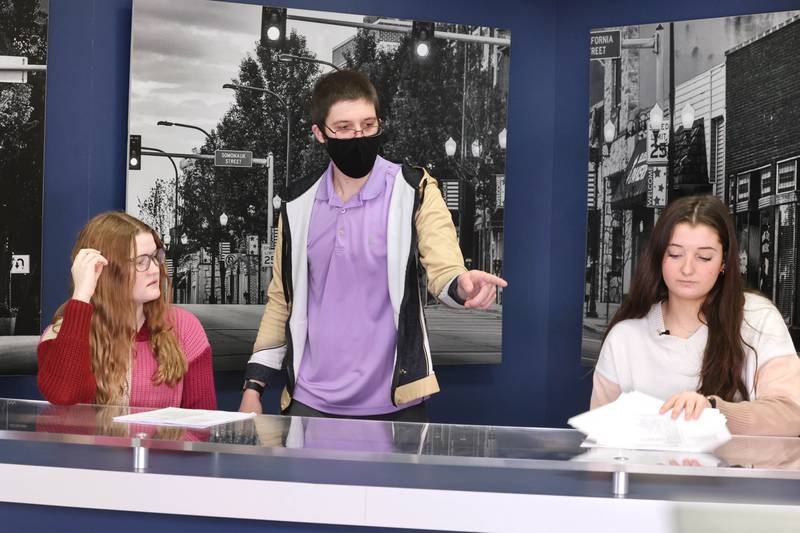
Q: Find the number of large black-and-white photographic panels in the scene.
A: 3